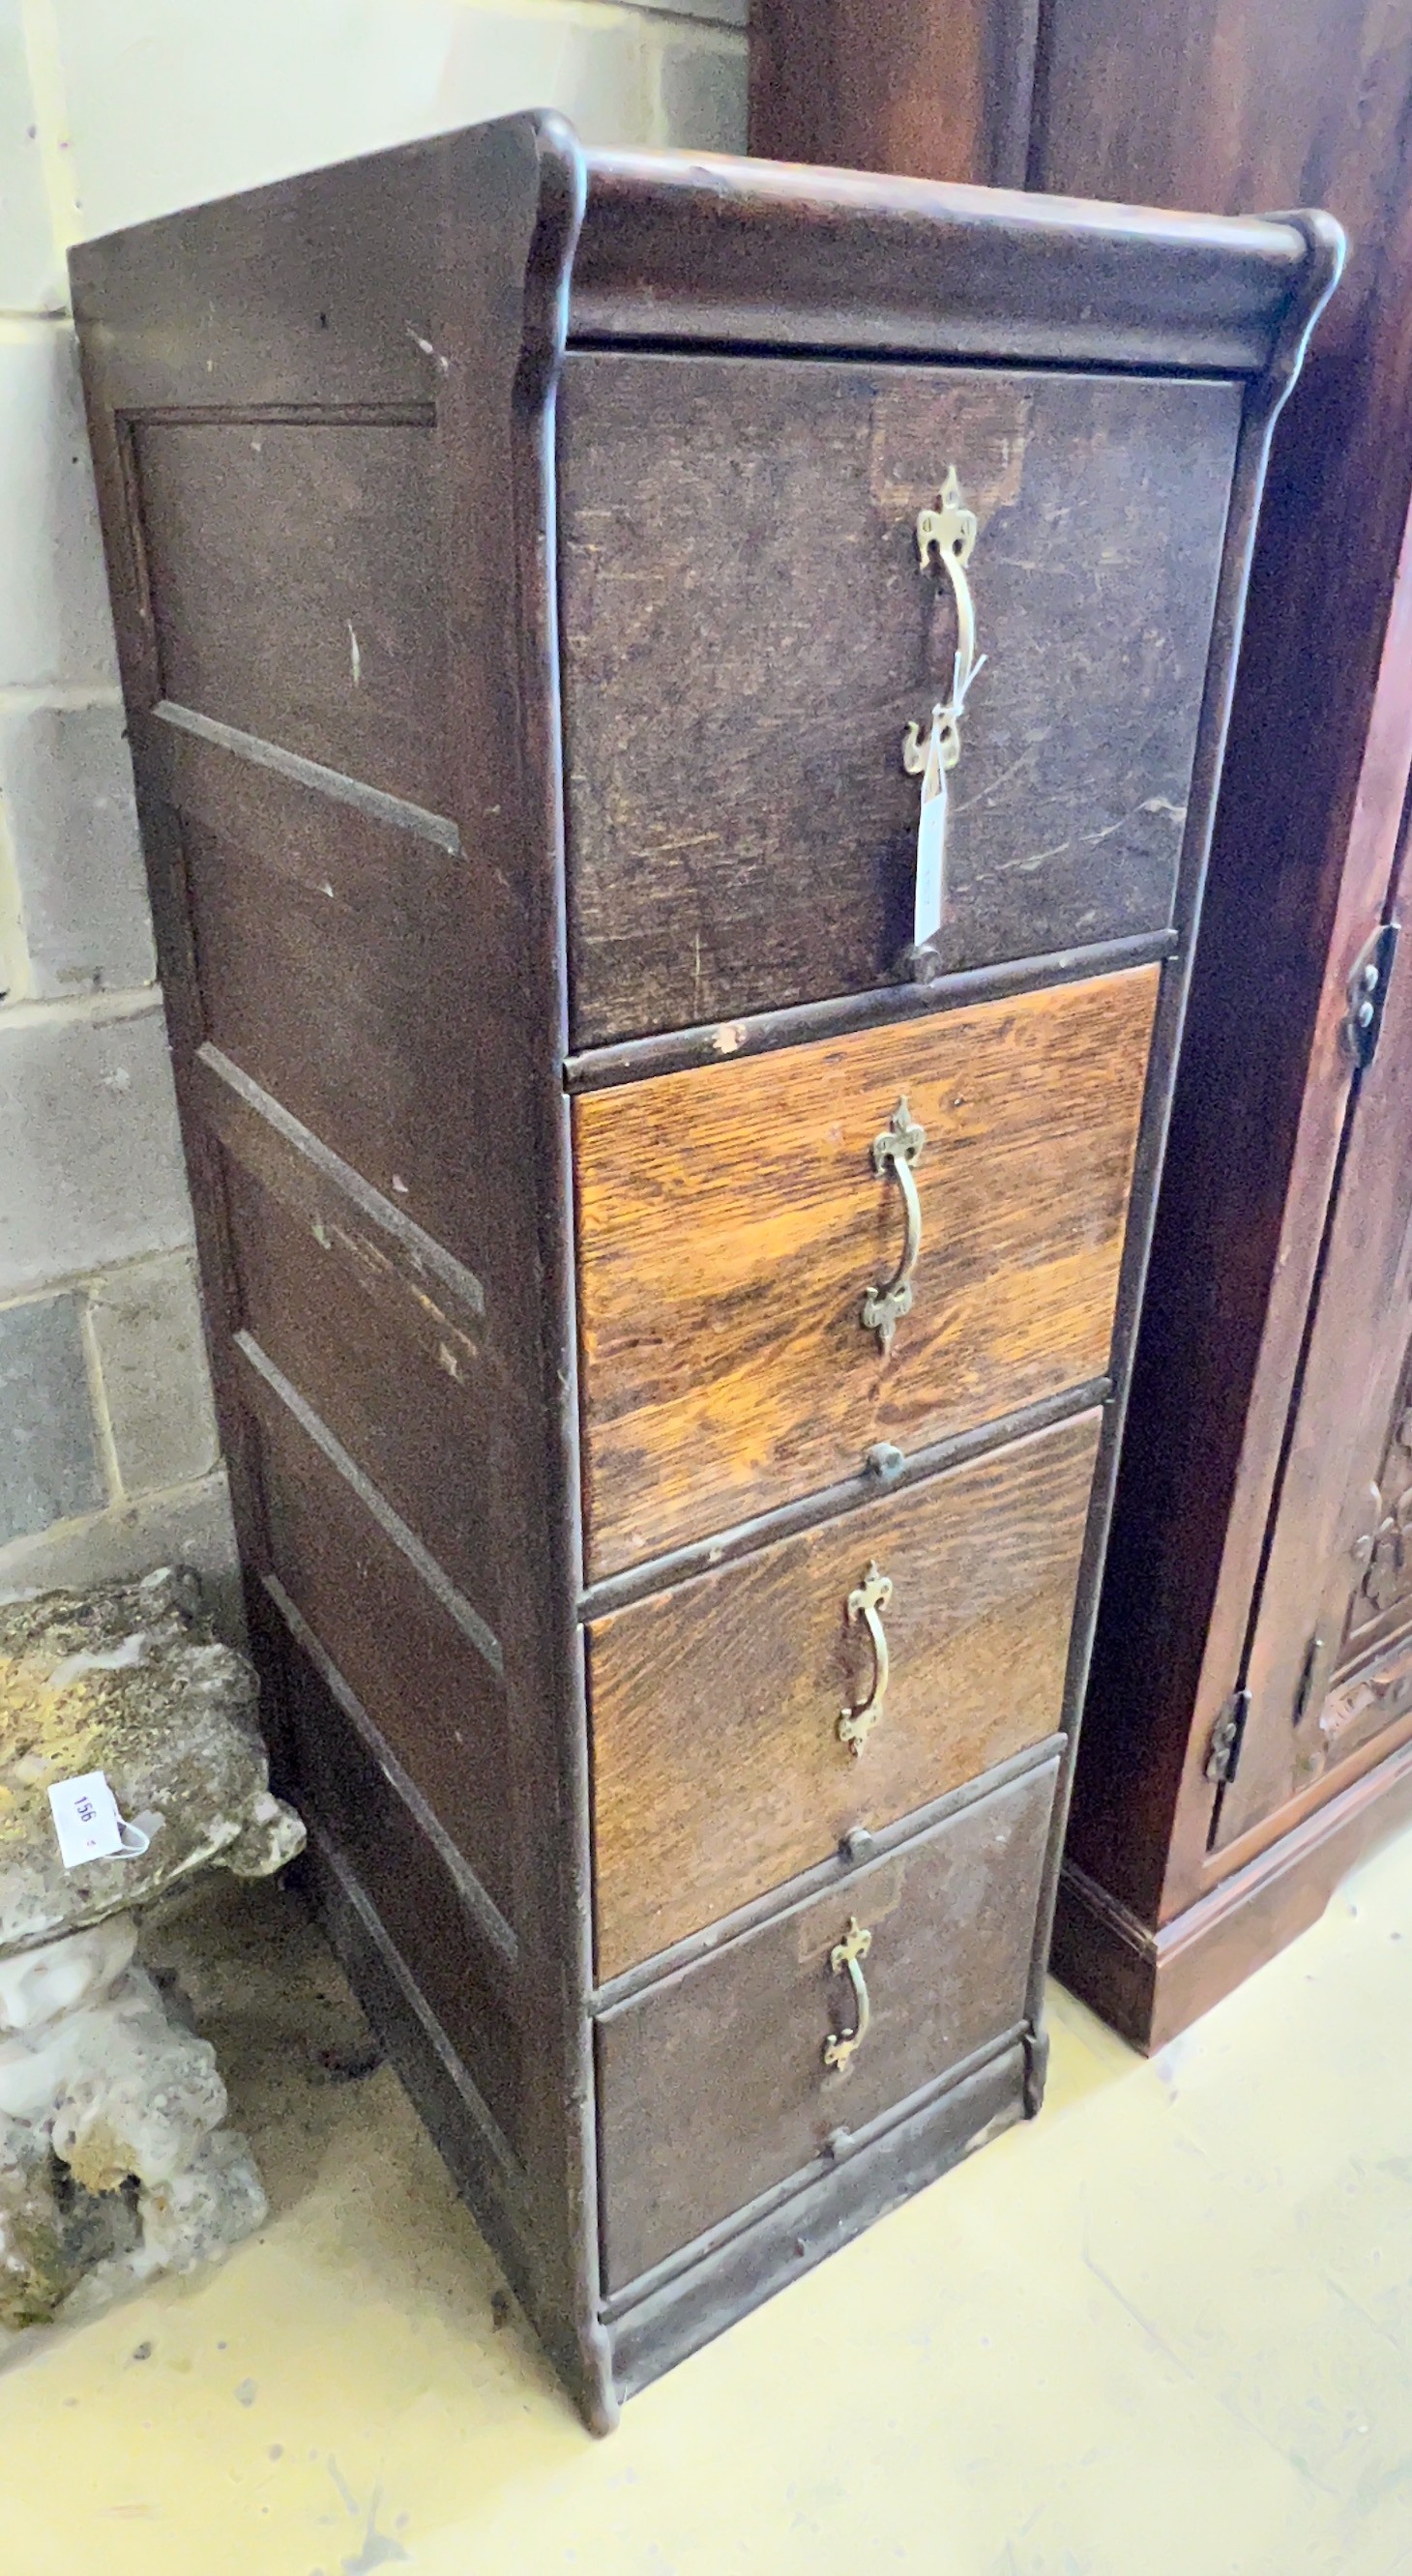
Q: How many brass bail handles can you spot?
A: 4